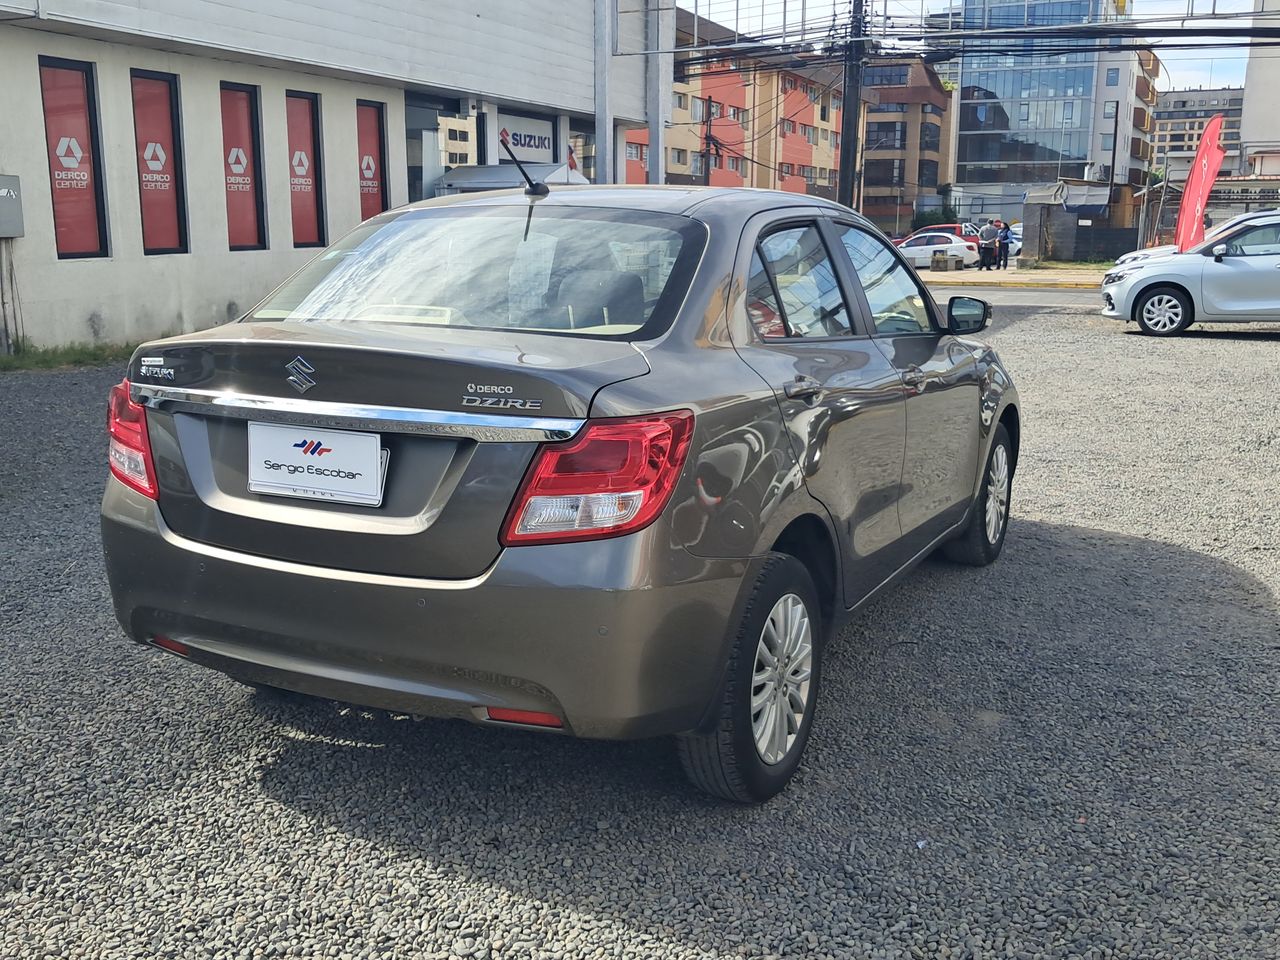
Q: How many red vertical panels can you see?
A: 5